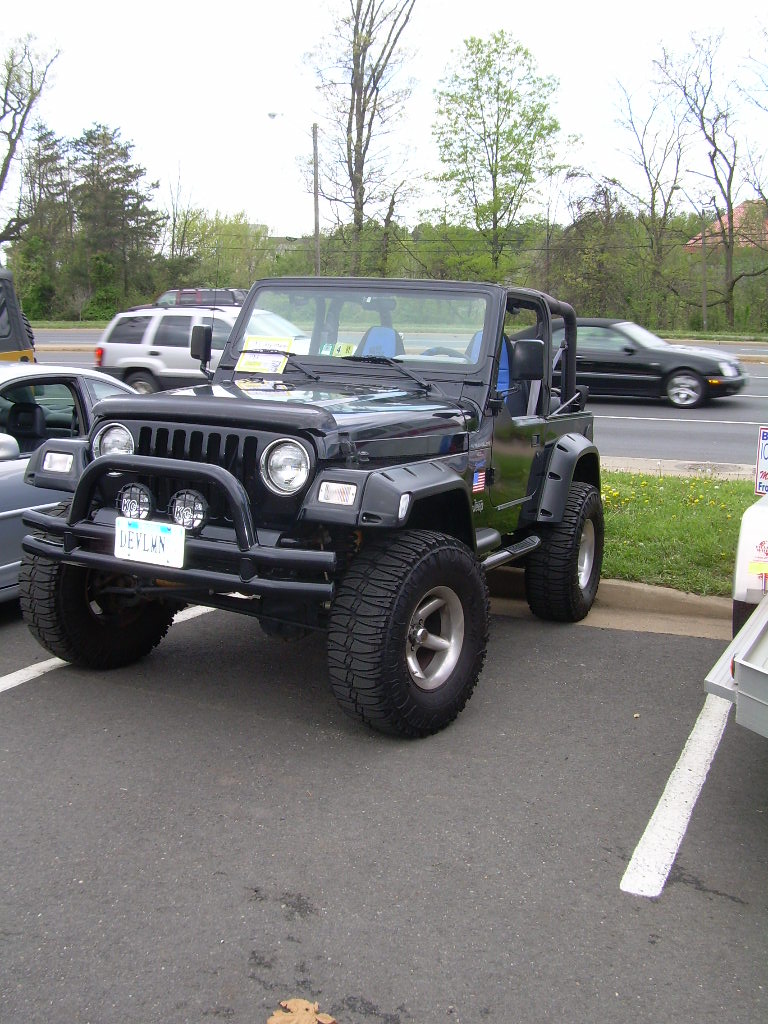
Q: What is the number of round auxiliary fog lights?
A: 2